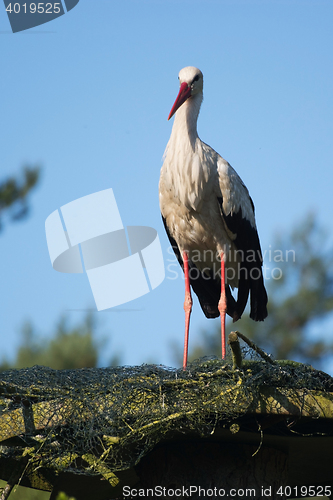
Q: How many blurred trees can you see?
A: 3